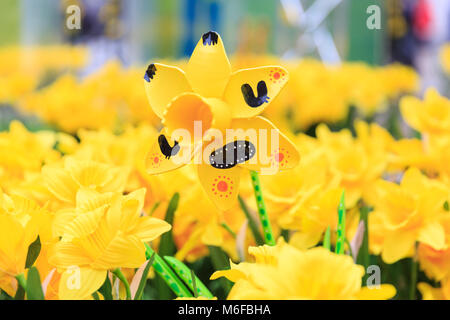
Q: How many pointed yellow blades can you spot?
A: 6